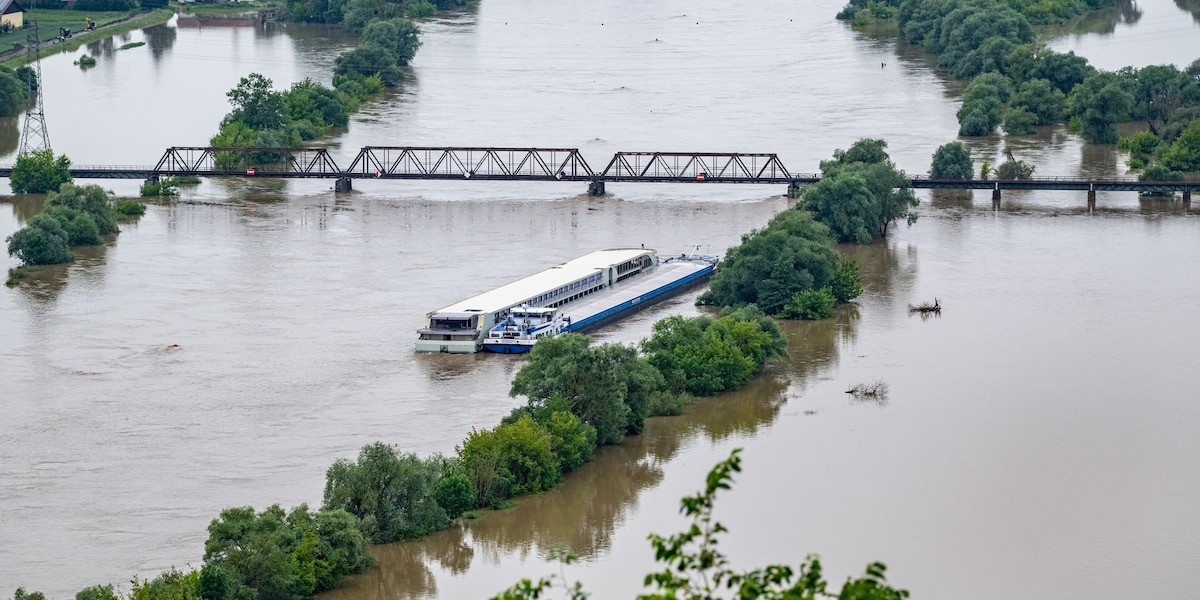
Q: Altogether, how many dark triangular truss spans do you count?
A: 3